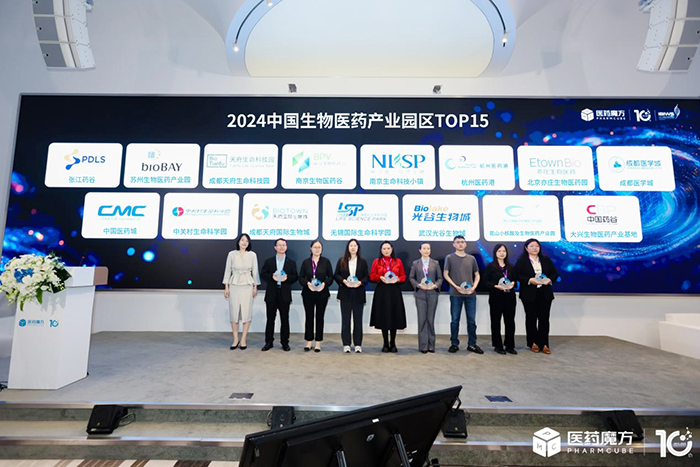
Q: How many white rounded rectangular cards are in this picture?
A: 15